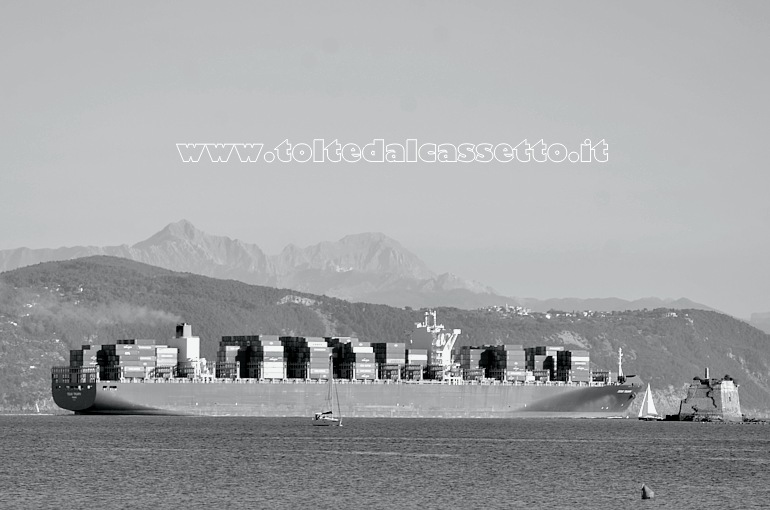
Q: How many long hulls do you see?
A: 1